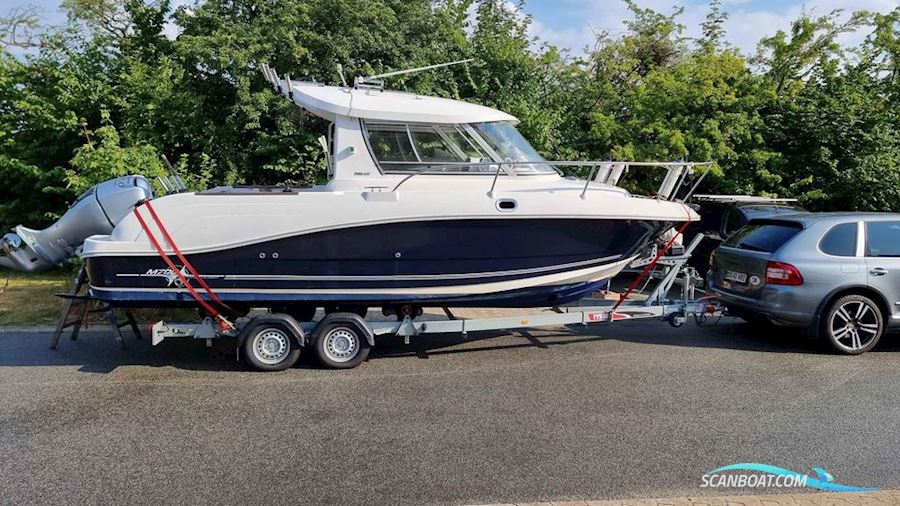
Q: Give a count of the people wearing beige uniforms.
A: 0